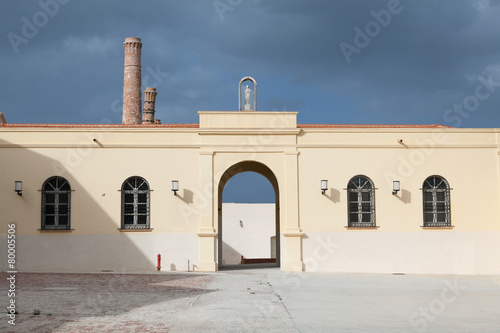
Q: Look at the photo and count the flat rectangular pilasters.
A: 2